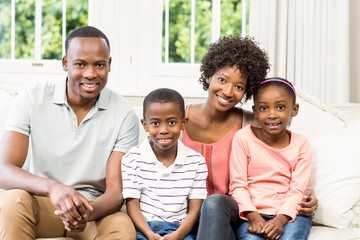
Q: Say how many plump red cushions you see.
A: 0